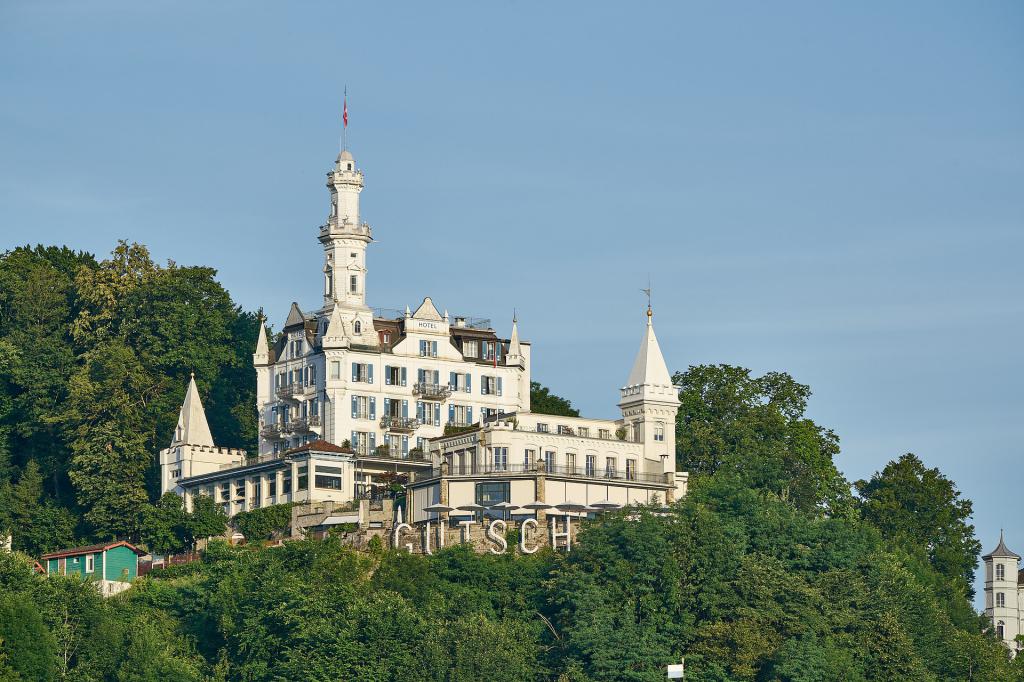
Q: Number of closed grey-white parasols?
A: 2